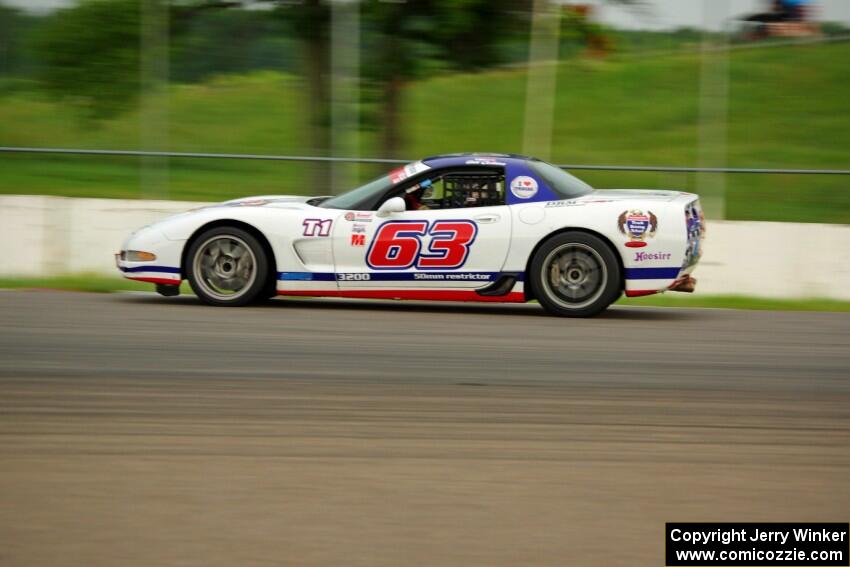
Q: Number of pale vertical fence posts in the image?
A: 4